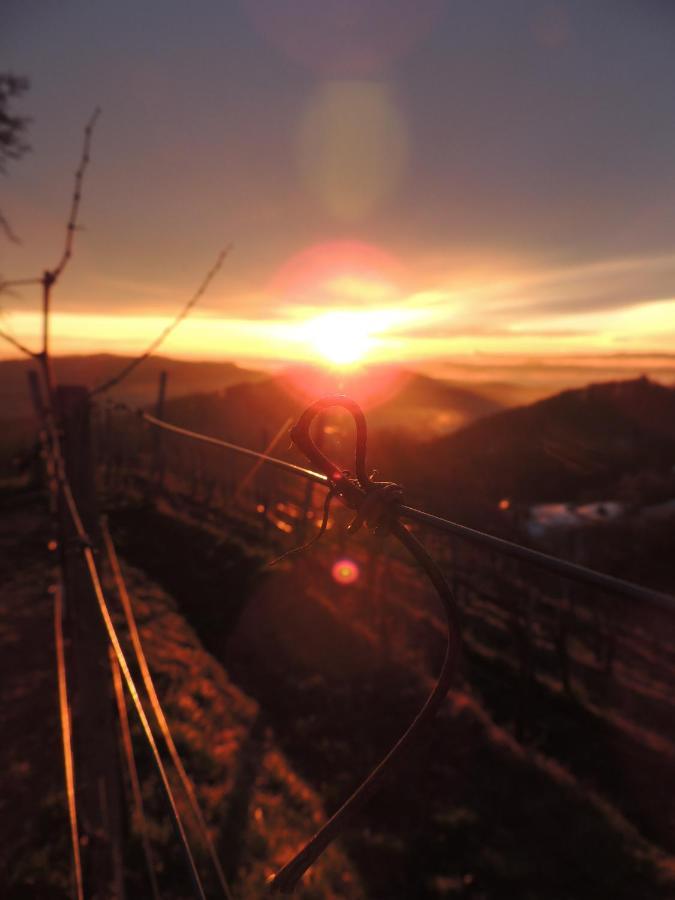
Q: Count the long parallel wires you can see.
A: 4